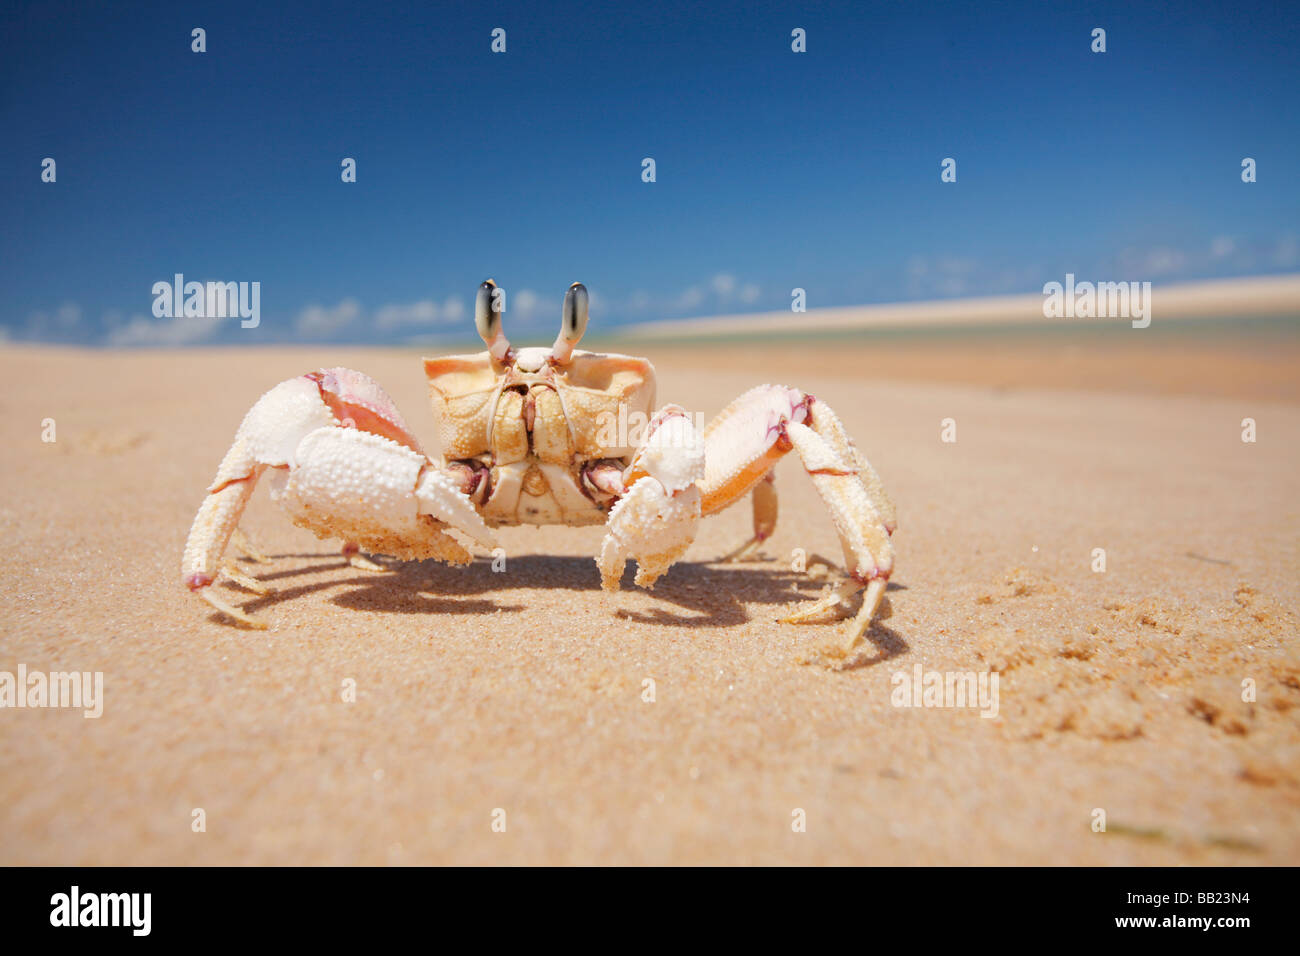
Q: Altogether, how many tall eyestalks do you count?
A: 2